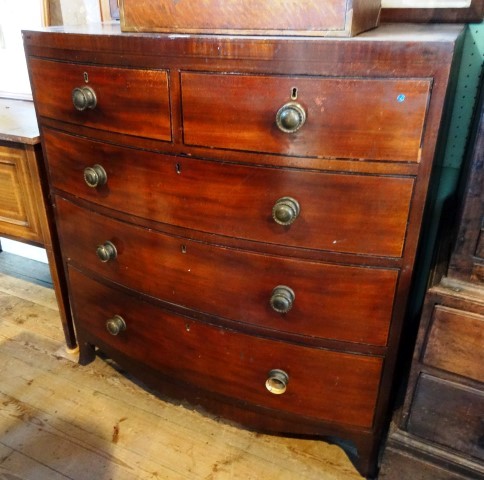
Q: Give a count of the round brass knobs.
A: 8